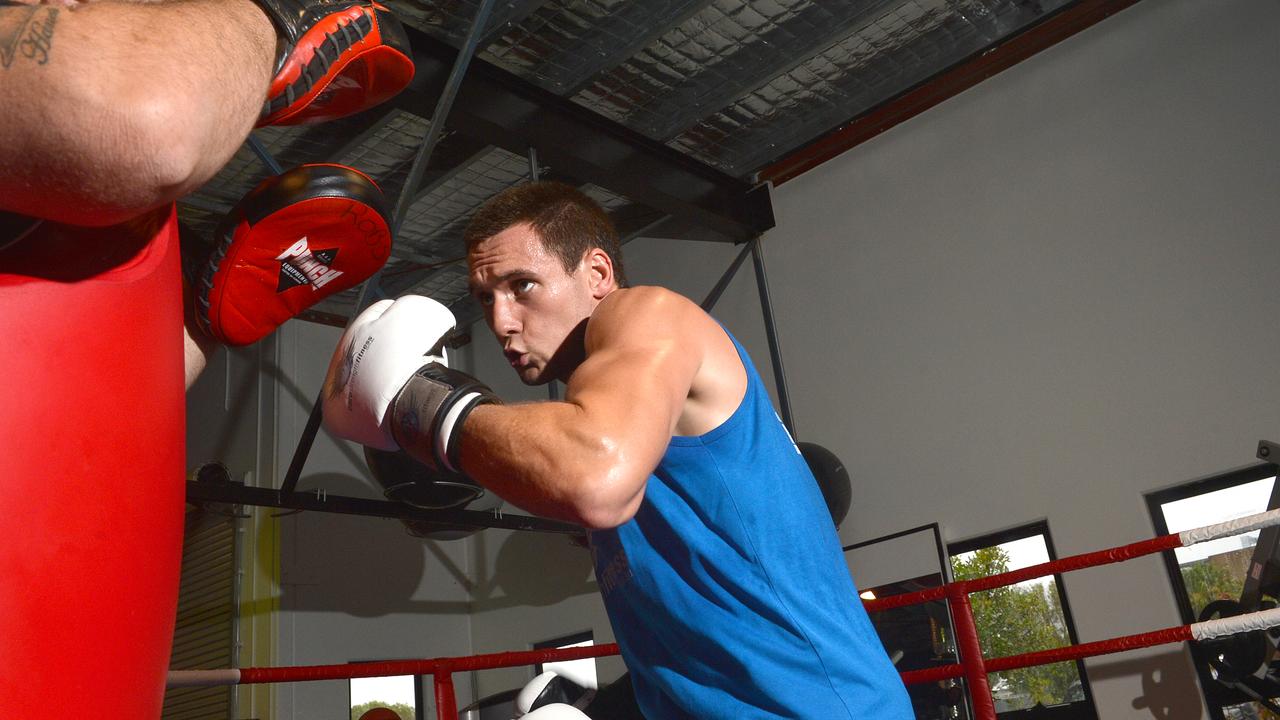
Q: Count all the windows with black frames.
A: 4